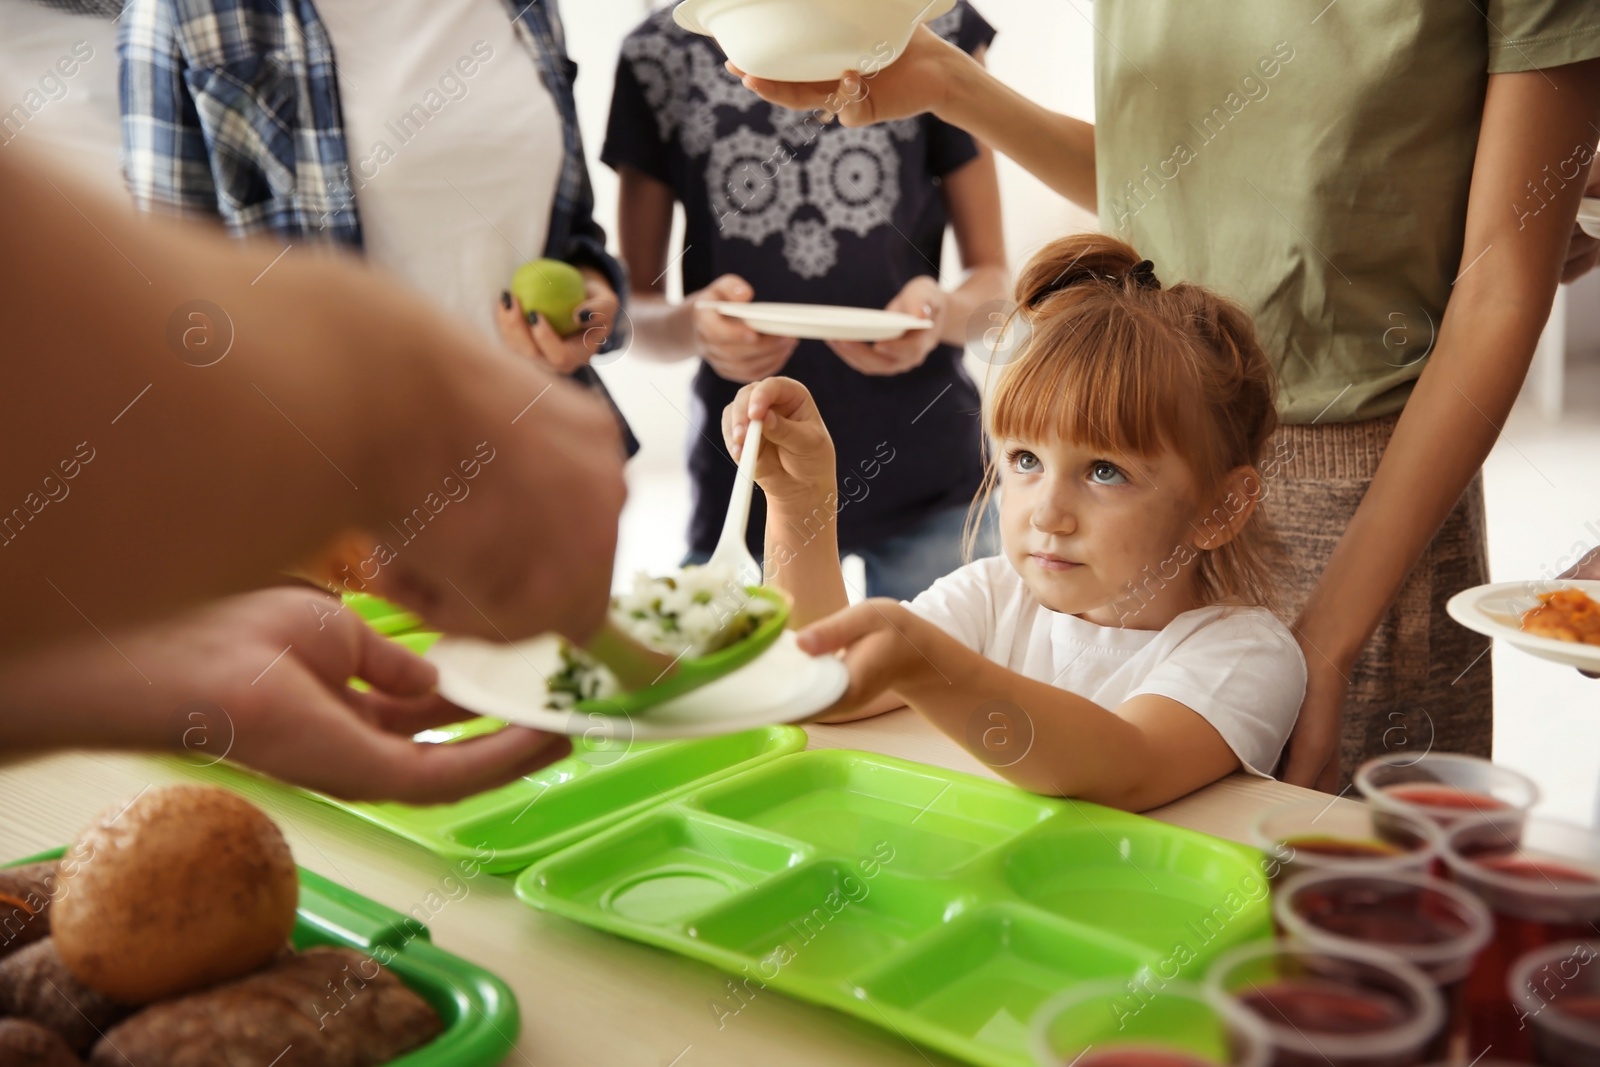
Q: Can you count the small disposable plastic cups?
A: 7